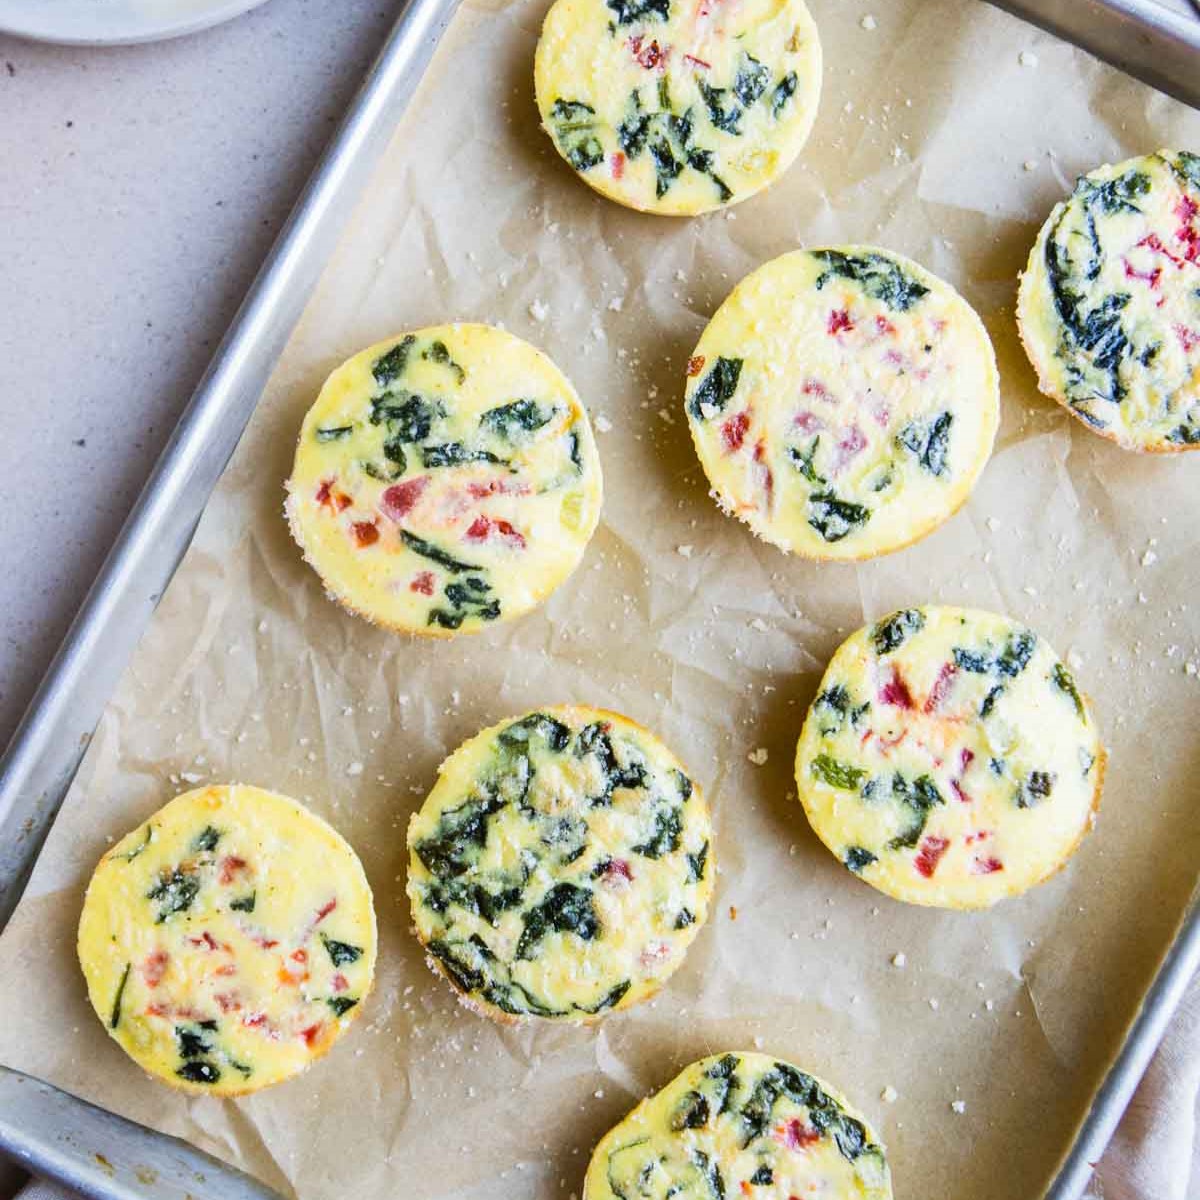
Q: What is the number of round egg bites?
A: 8